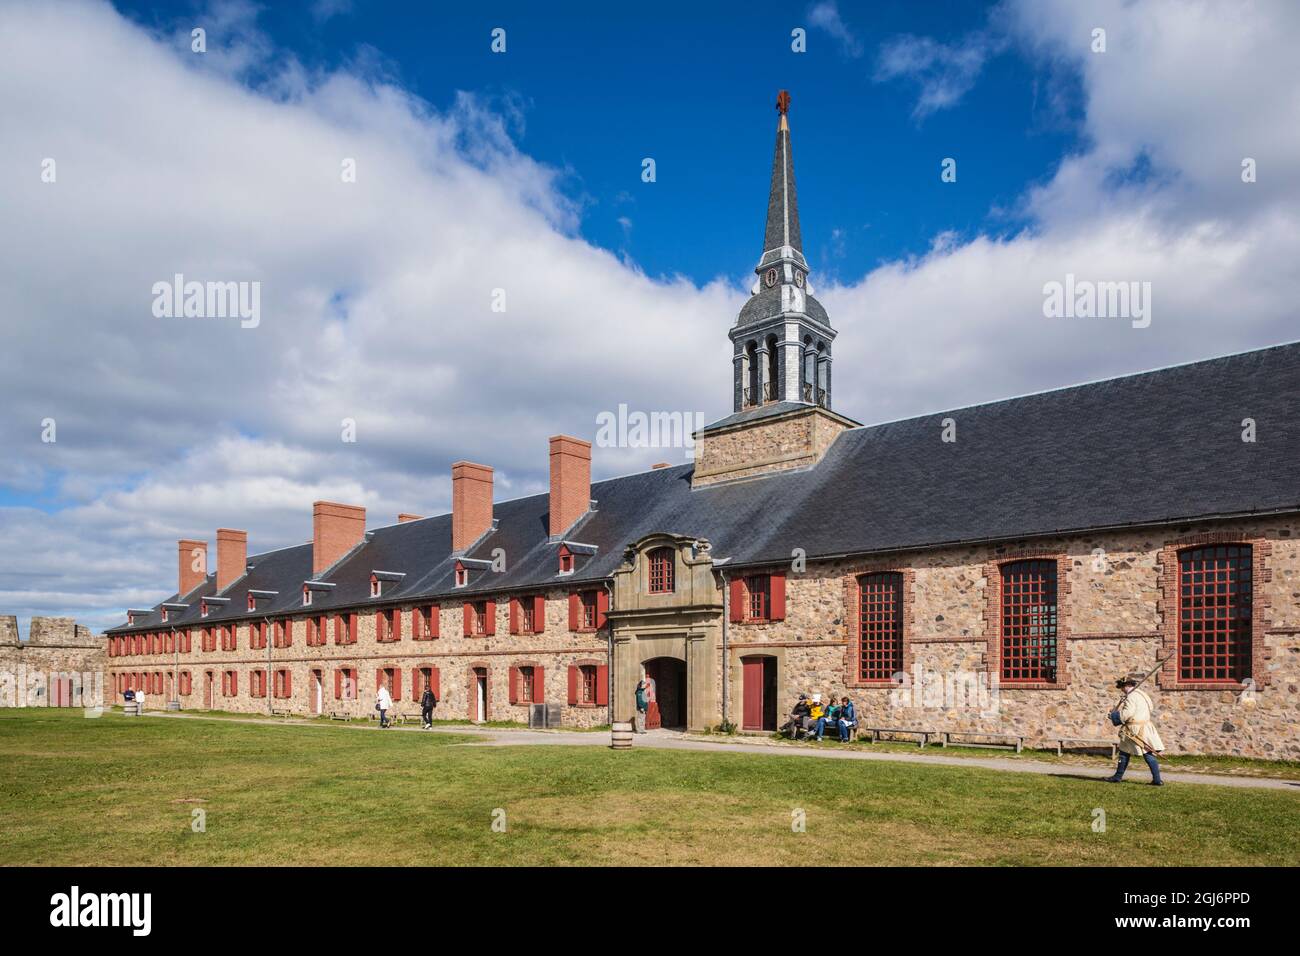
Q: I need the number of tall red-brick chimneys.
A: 5